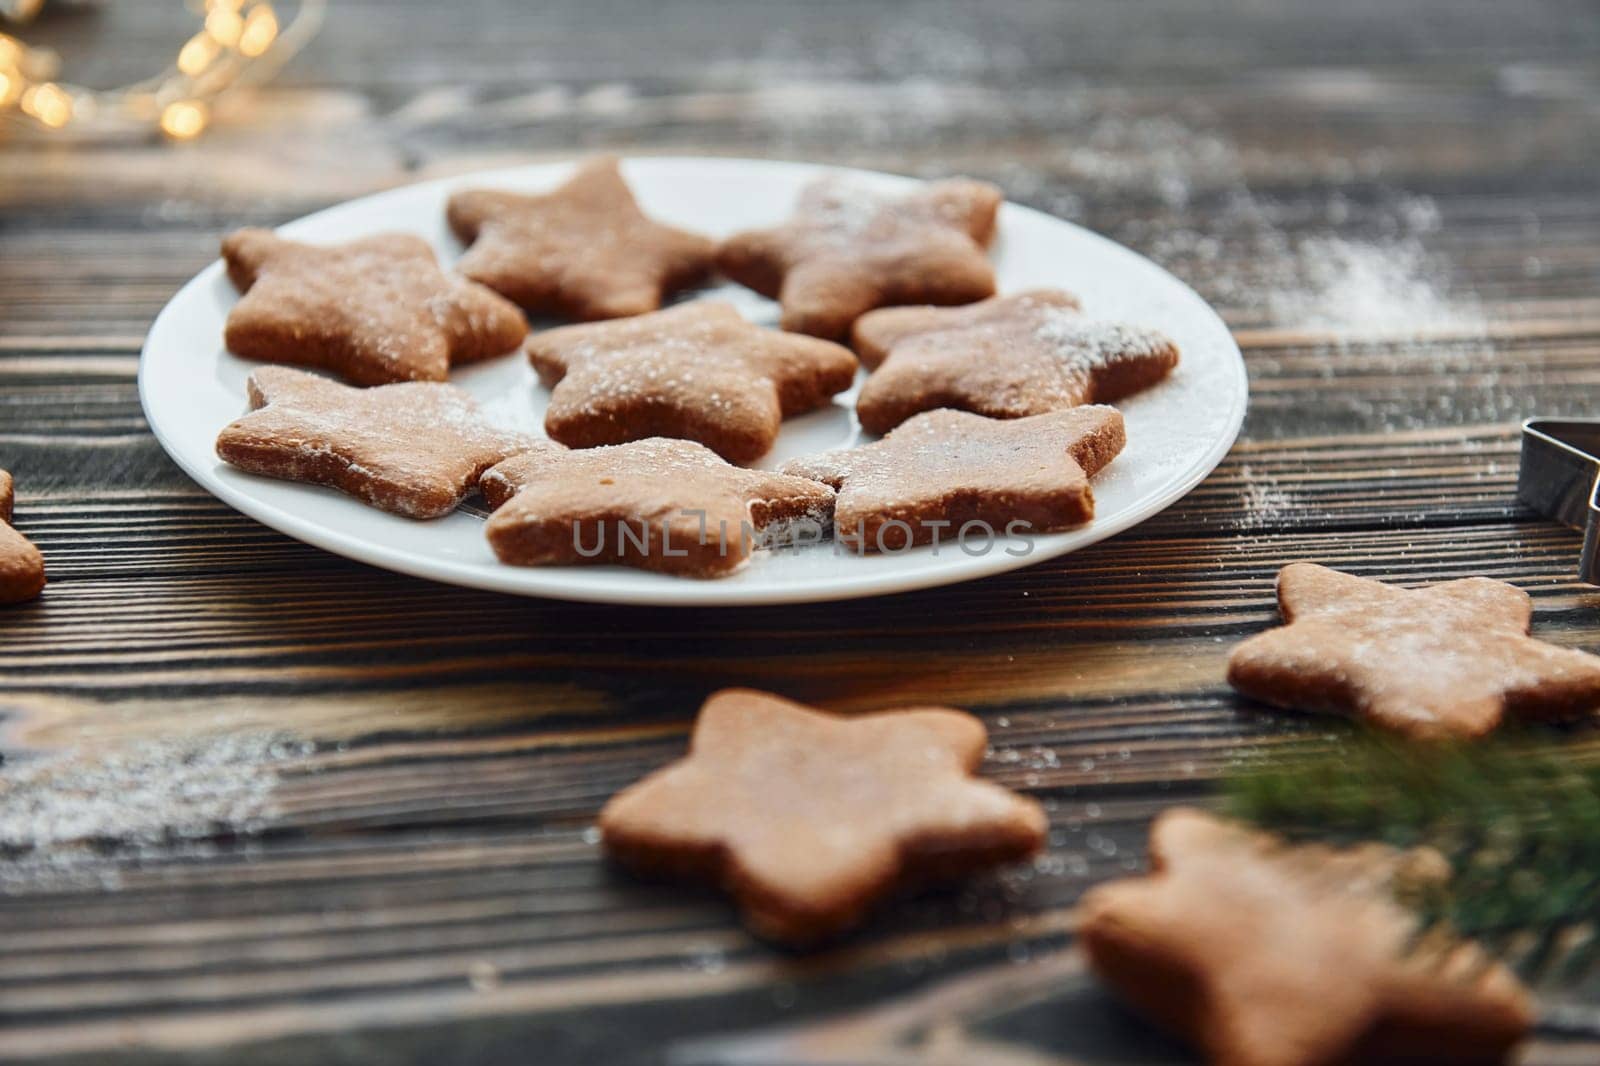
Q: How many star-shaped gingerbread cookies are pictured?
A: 12